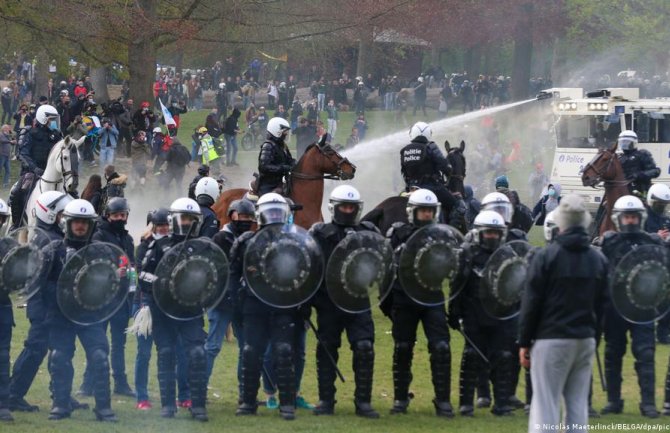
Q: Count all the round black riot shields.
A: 8